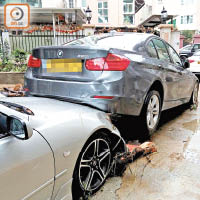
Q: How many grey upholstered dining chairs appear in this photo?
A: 0